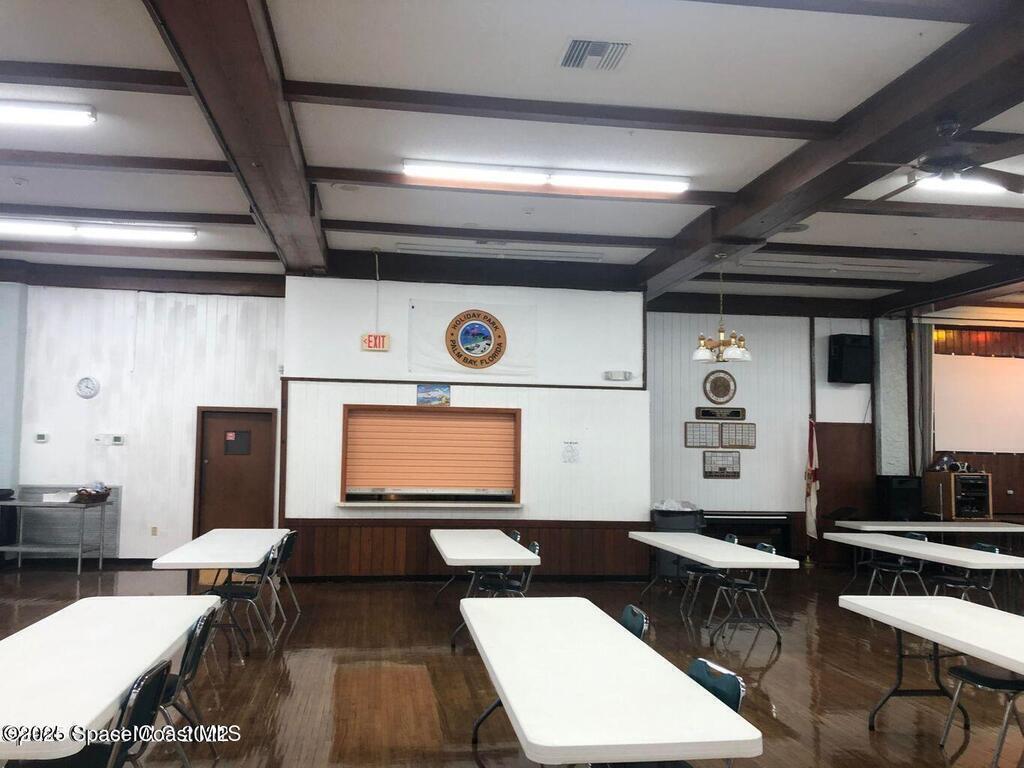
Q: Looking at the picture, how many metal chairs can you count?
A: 13